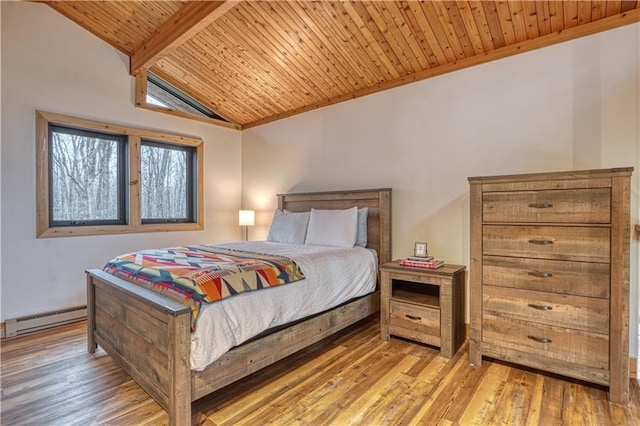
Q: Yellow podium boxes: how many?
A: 0